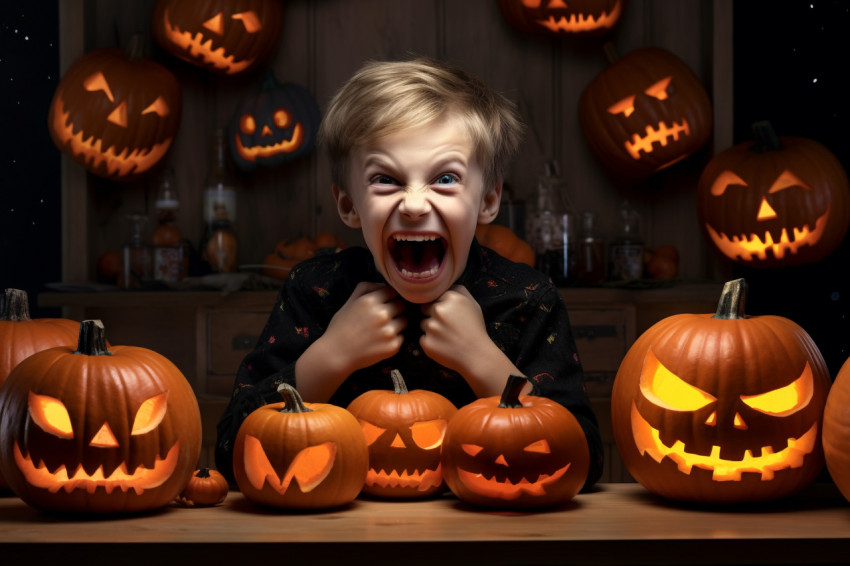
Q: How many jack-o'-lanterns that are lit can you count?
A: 11